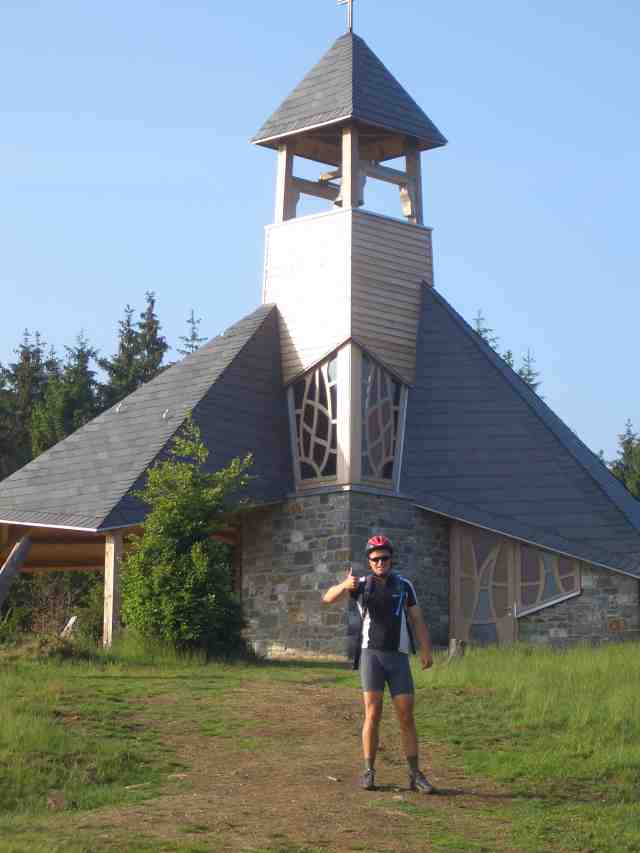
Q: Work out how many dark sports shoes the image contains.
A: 2